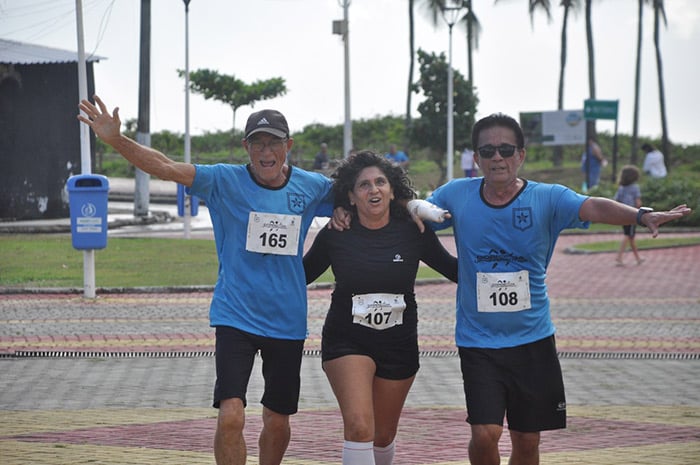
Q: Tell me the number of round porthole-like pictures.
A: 0